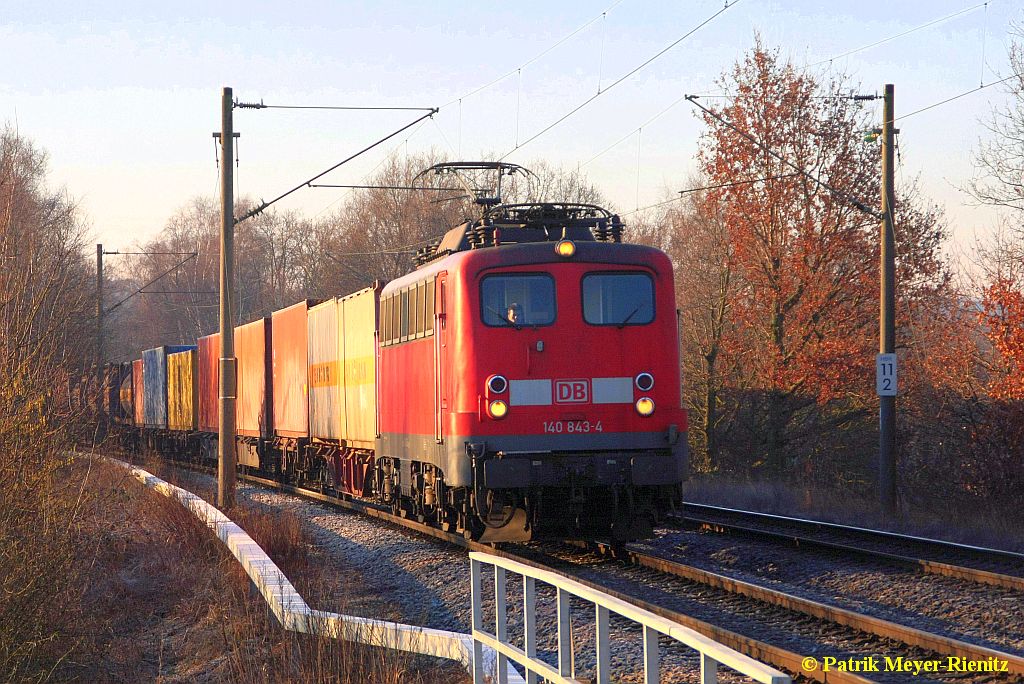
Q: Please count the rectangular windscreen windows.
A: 2